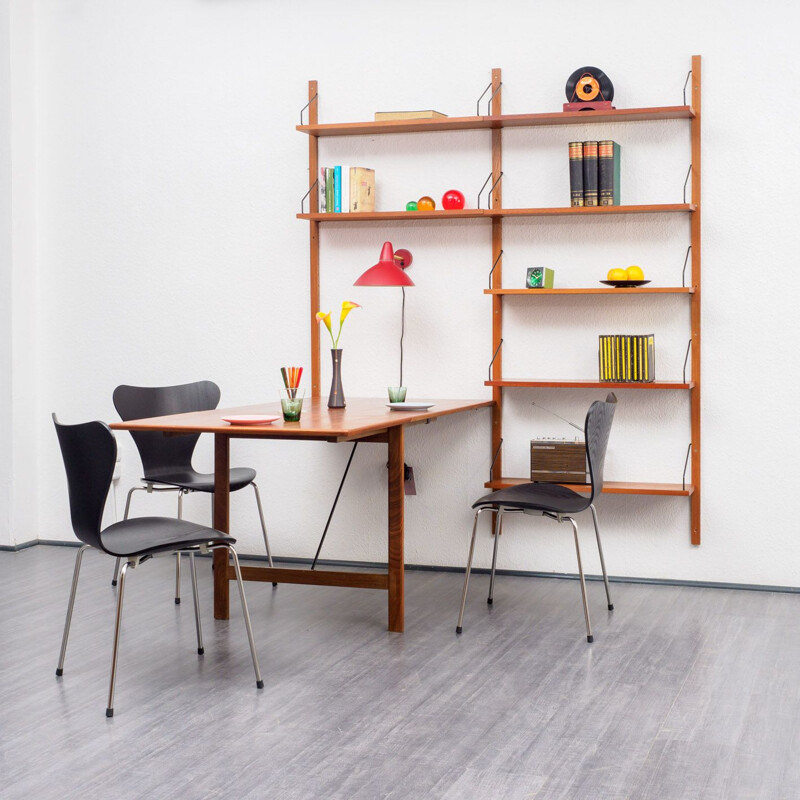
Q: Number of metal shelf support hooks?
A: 14